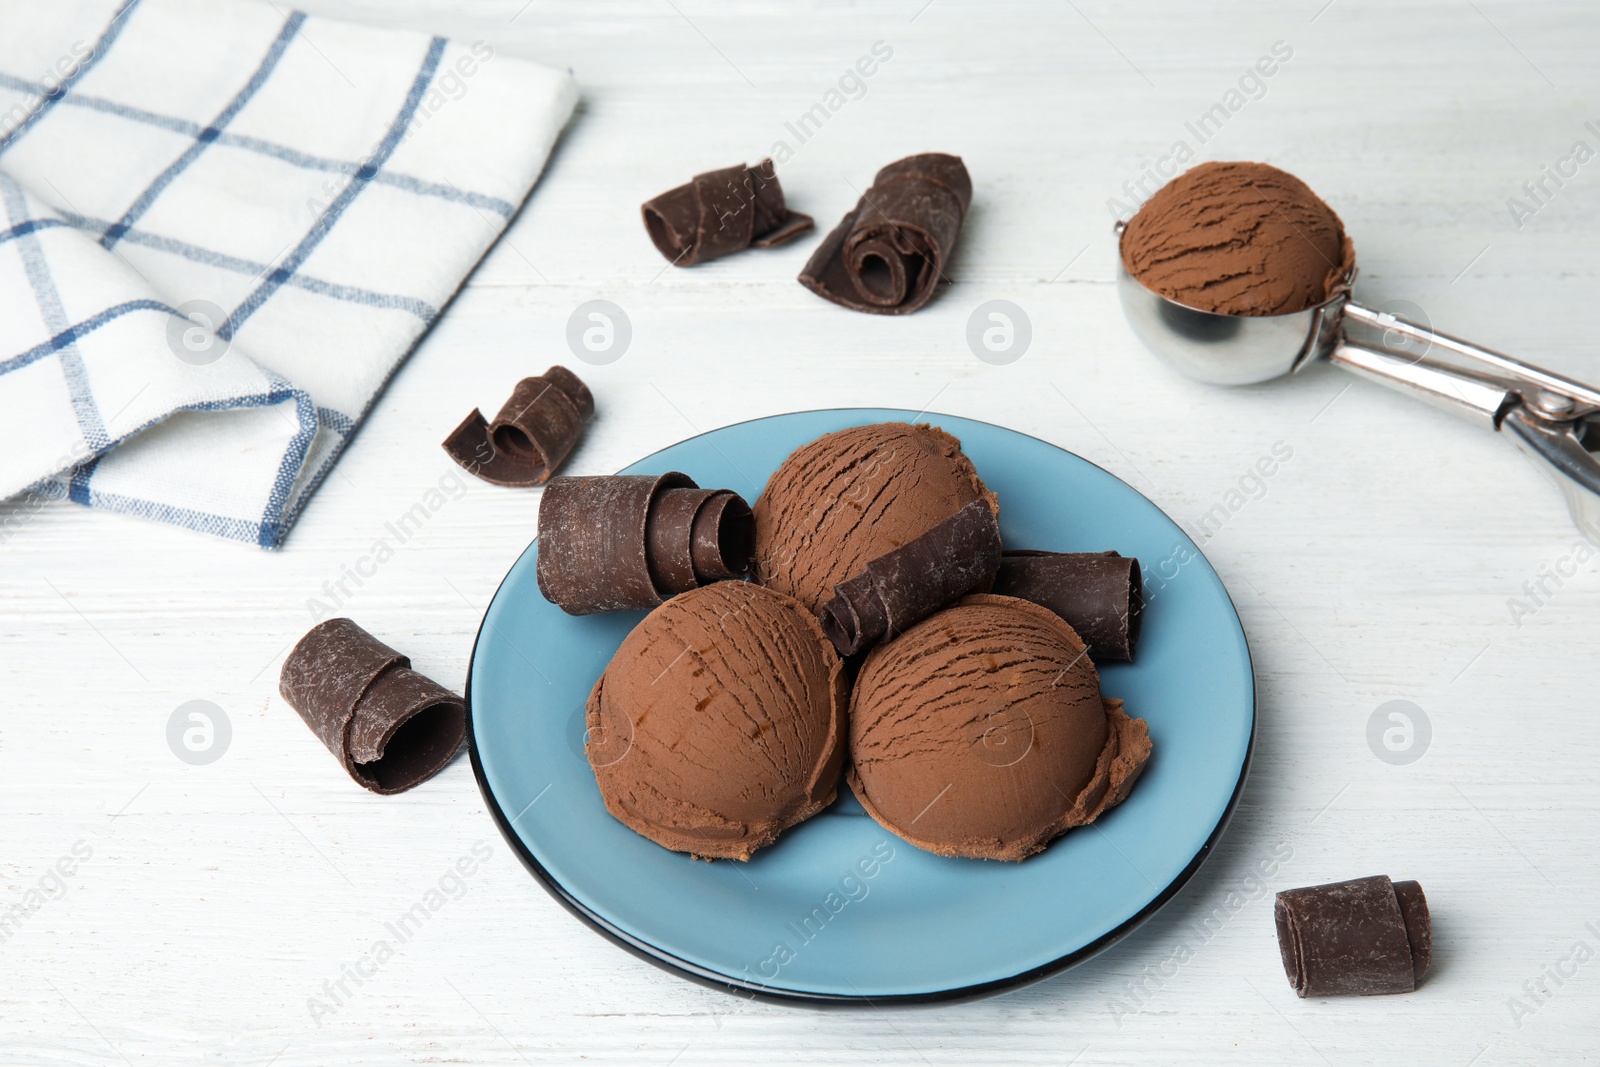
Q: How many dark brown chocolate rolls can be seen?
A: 8